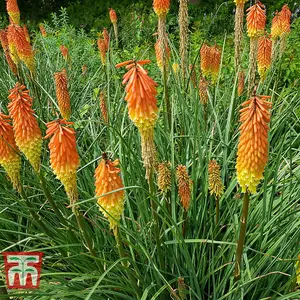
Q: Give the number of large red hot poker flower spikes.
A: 6